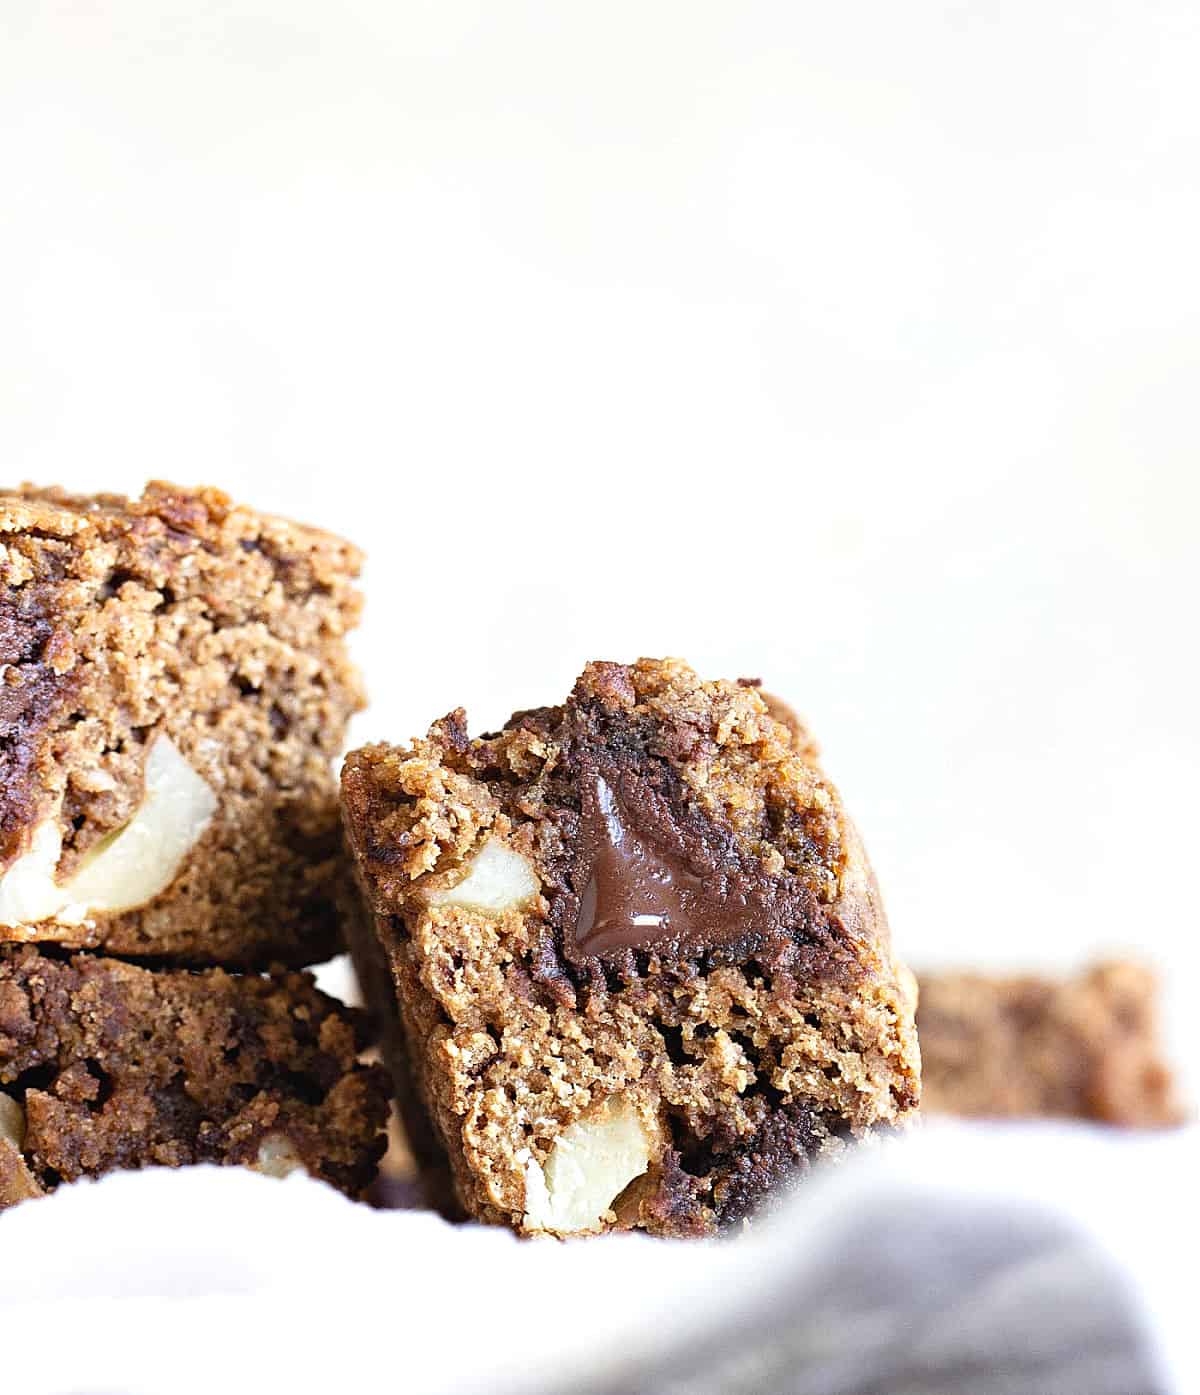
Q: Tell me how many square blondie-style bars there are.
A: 4